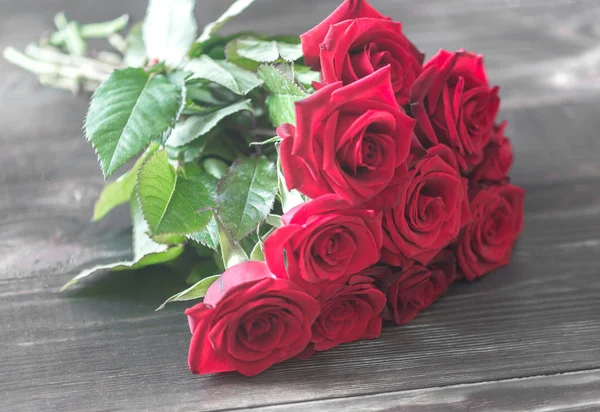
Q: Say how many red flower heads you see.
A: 10